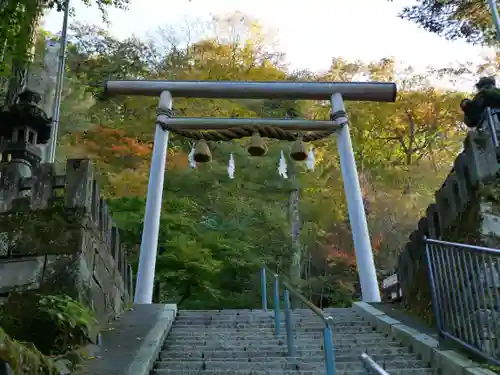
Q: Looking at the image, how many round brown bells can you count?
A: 3